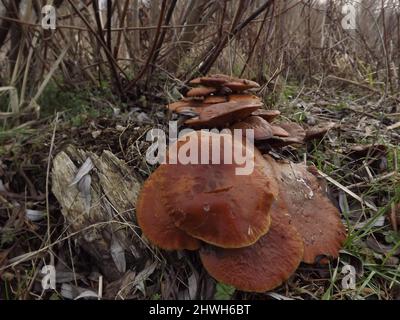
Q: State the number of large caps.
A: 4